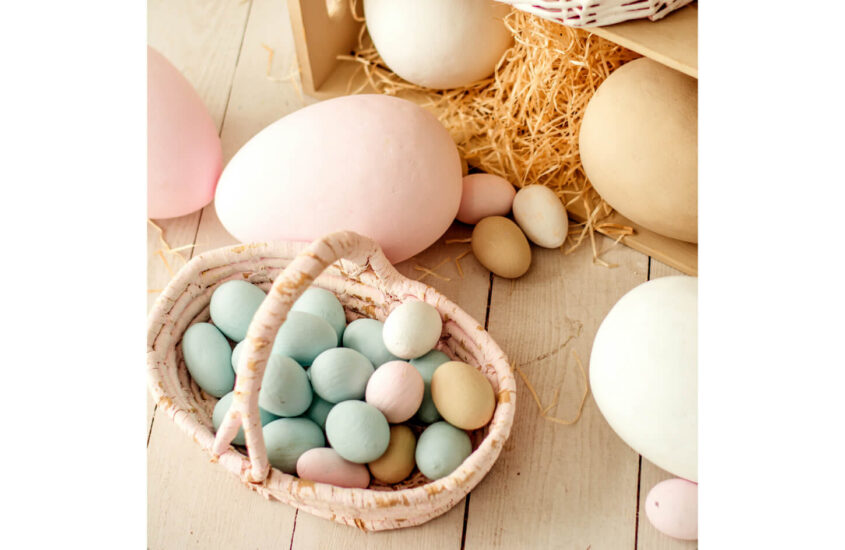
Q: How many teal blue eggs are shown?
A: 14